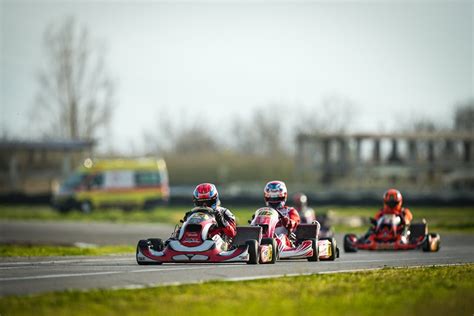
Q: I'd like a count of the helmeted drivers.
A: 4